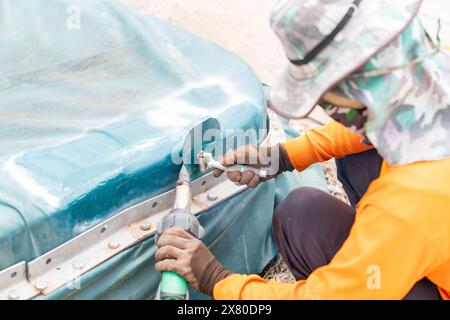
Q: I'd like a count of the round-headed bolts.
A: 6